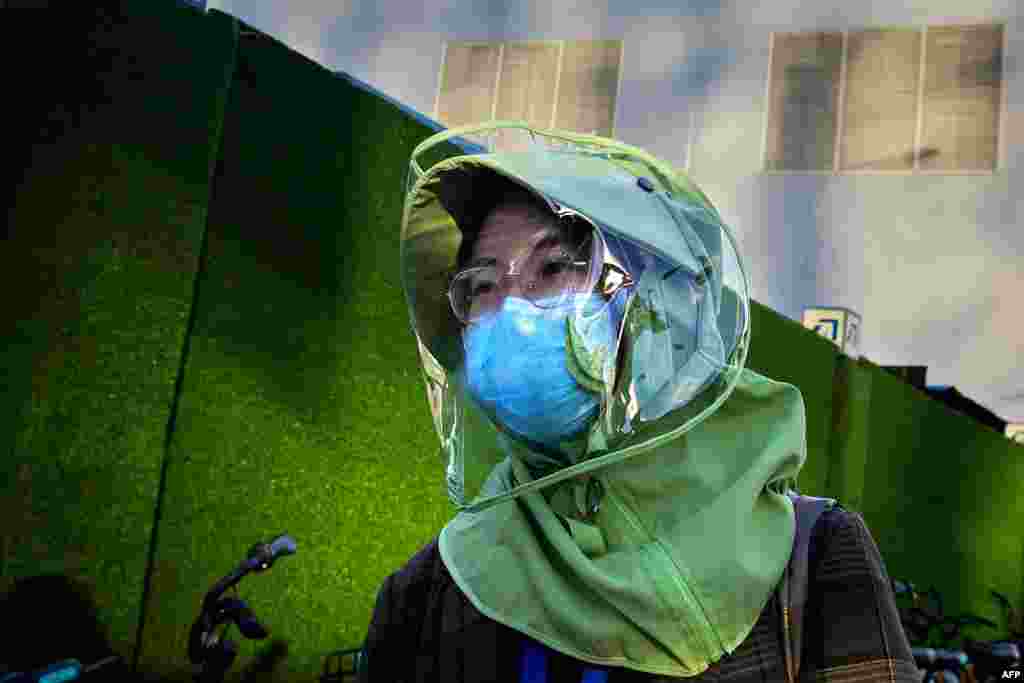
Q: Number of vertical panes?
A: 6